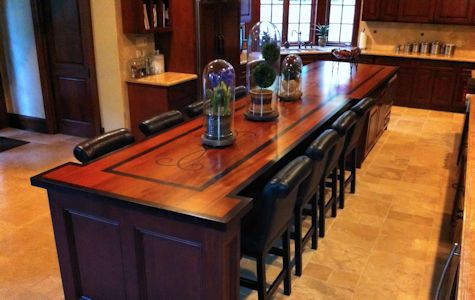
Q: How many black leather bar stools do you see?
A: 8